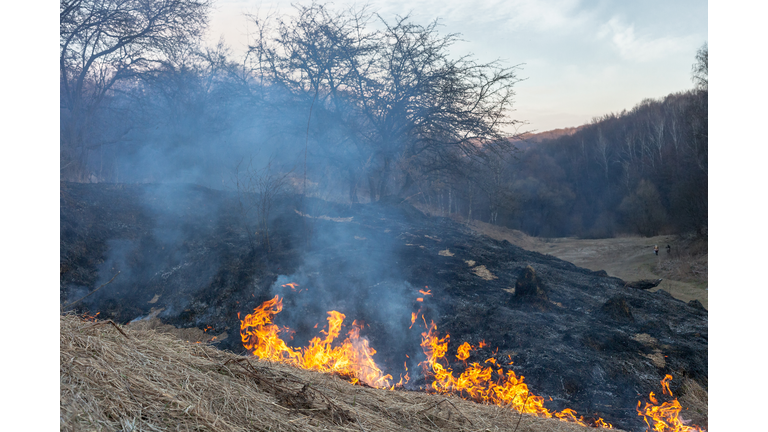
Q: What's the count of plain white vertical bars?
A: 2